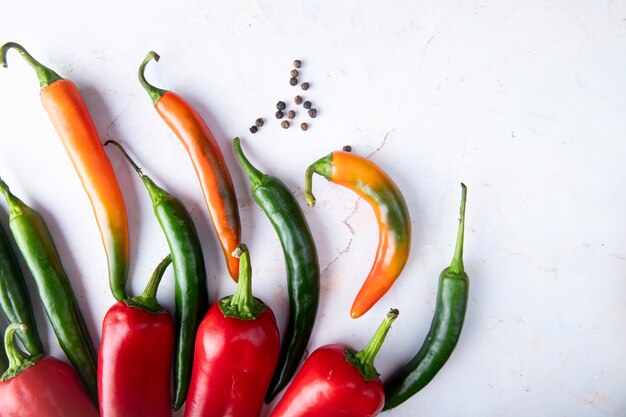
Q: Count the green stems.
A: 11